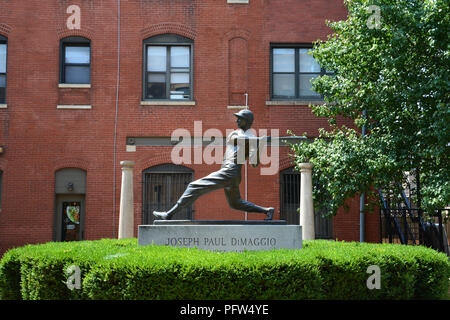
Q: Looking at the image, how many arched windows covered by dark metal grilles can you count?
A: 2